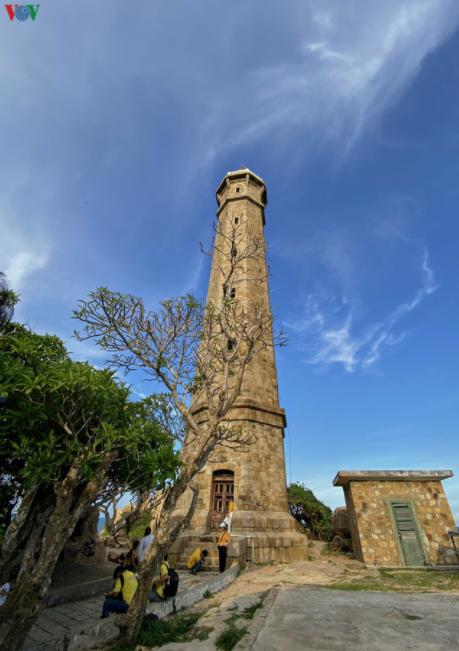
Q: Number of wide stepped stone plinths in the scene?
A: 1